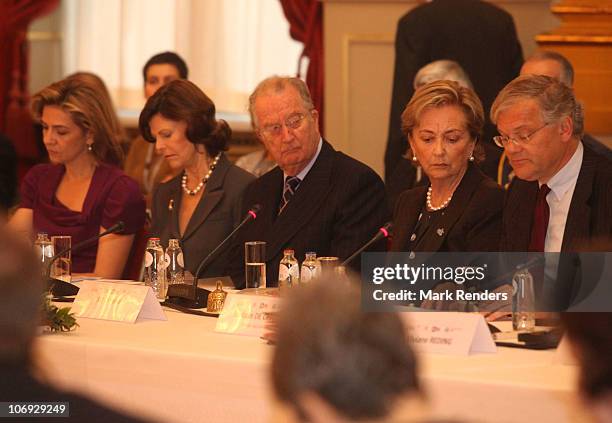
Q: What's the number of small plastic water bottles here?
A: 6